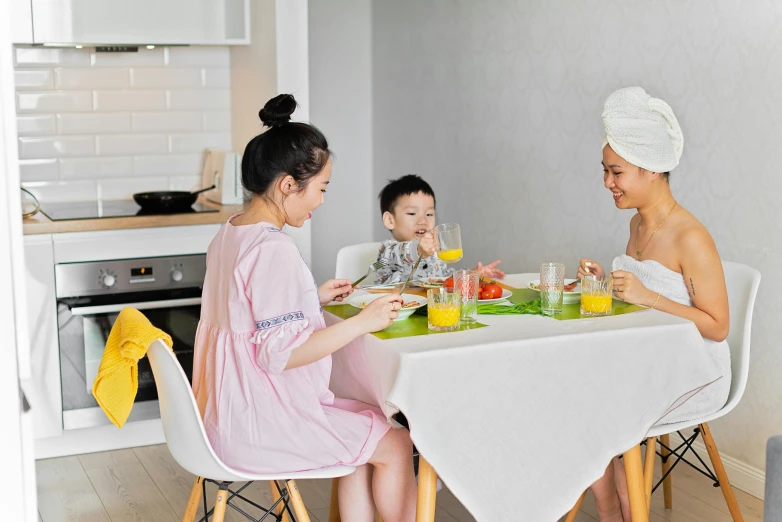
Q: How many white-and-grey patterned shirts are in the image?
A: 1